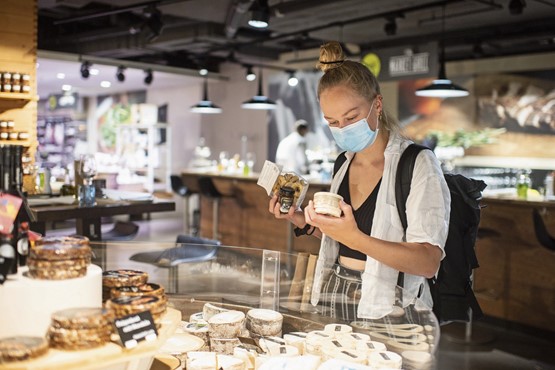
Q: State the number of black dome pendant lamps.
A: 3